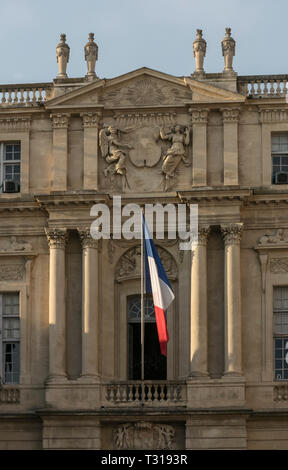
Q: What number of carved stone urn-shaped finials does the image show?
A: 4